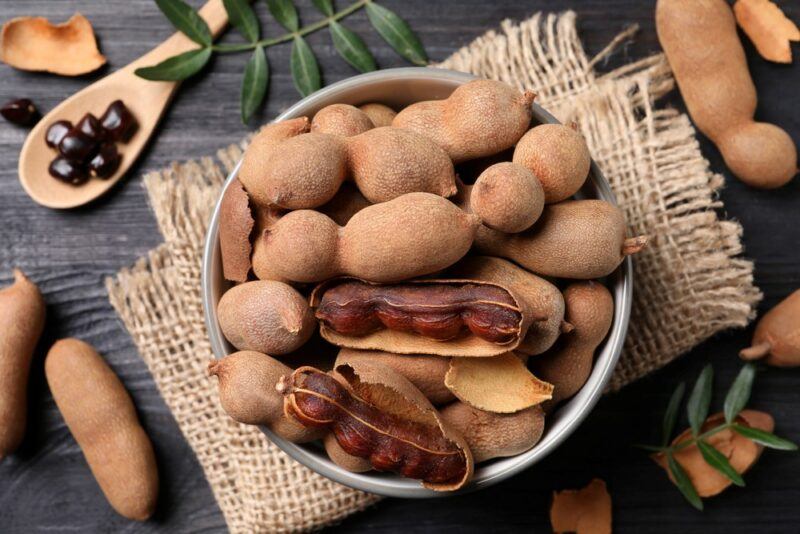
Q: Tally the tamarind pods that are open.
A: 2